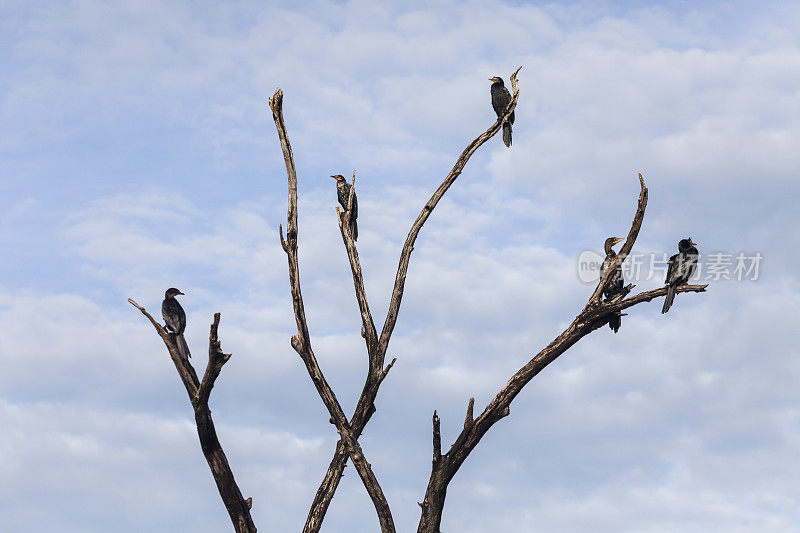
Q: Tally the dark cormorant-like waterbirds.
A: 5